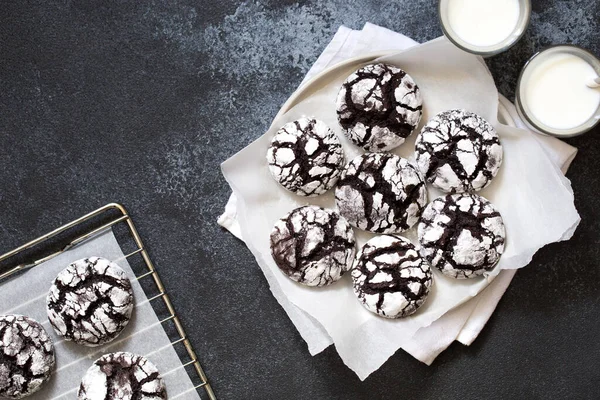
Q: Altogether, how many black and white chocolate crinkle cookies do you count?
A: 10